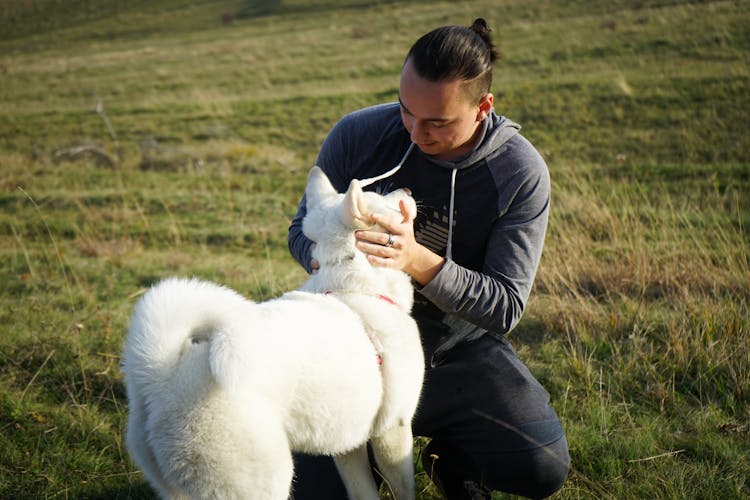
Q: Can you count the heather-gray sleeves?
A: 2